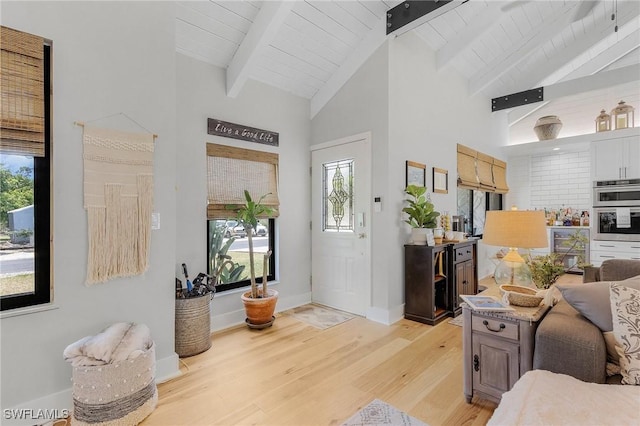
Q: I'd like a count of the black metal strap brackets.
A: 2